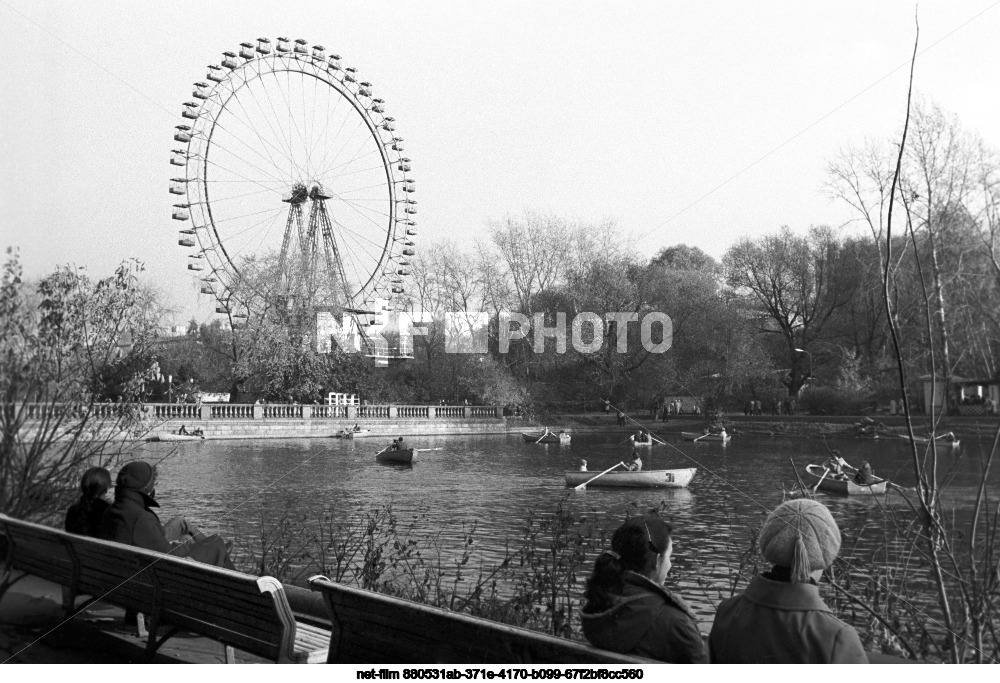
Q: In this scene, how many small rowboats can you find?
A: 9